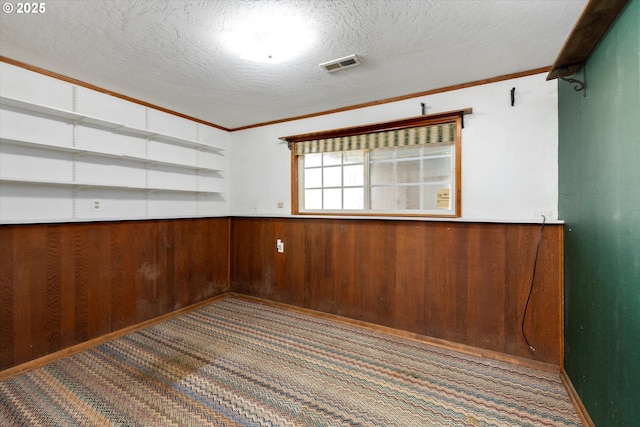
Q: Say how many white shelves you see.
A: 3